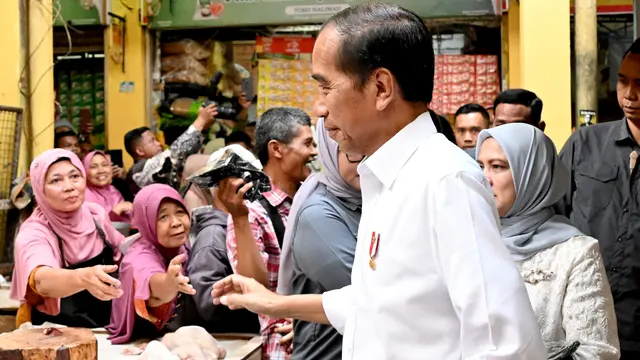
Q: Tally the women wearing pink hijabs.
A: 3